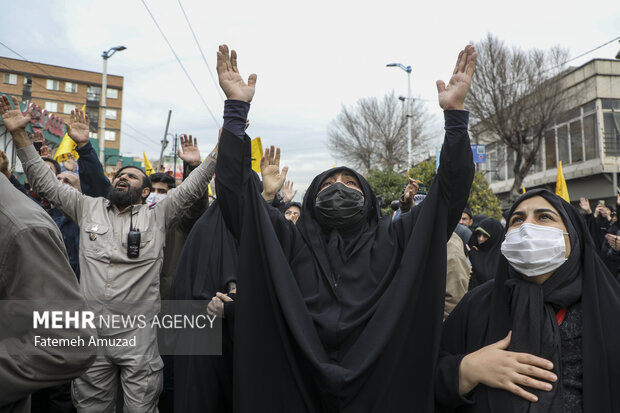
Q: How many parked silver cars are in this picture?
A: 0